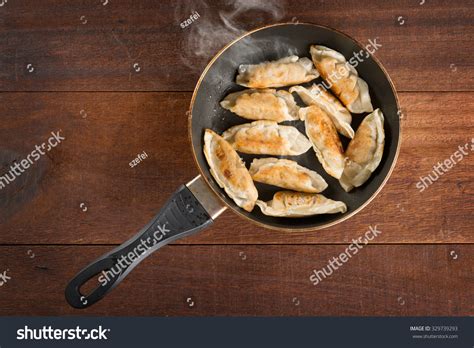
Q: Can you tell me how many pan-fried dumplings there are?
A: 10